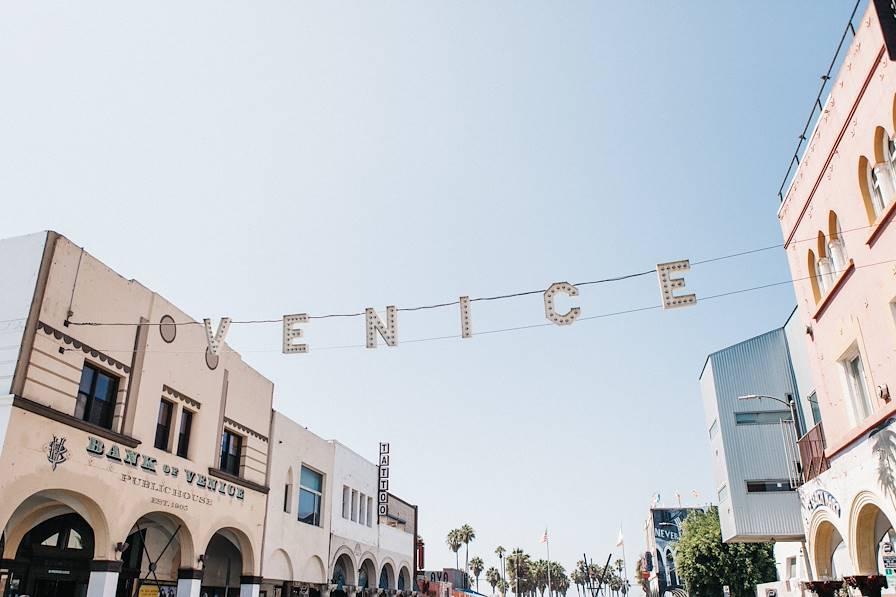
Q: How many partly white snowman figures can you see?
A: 0